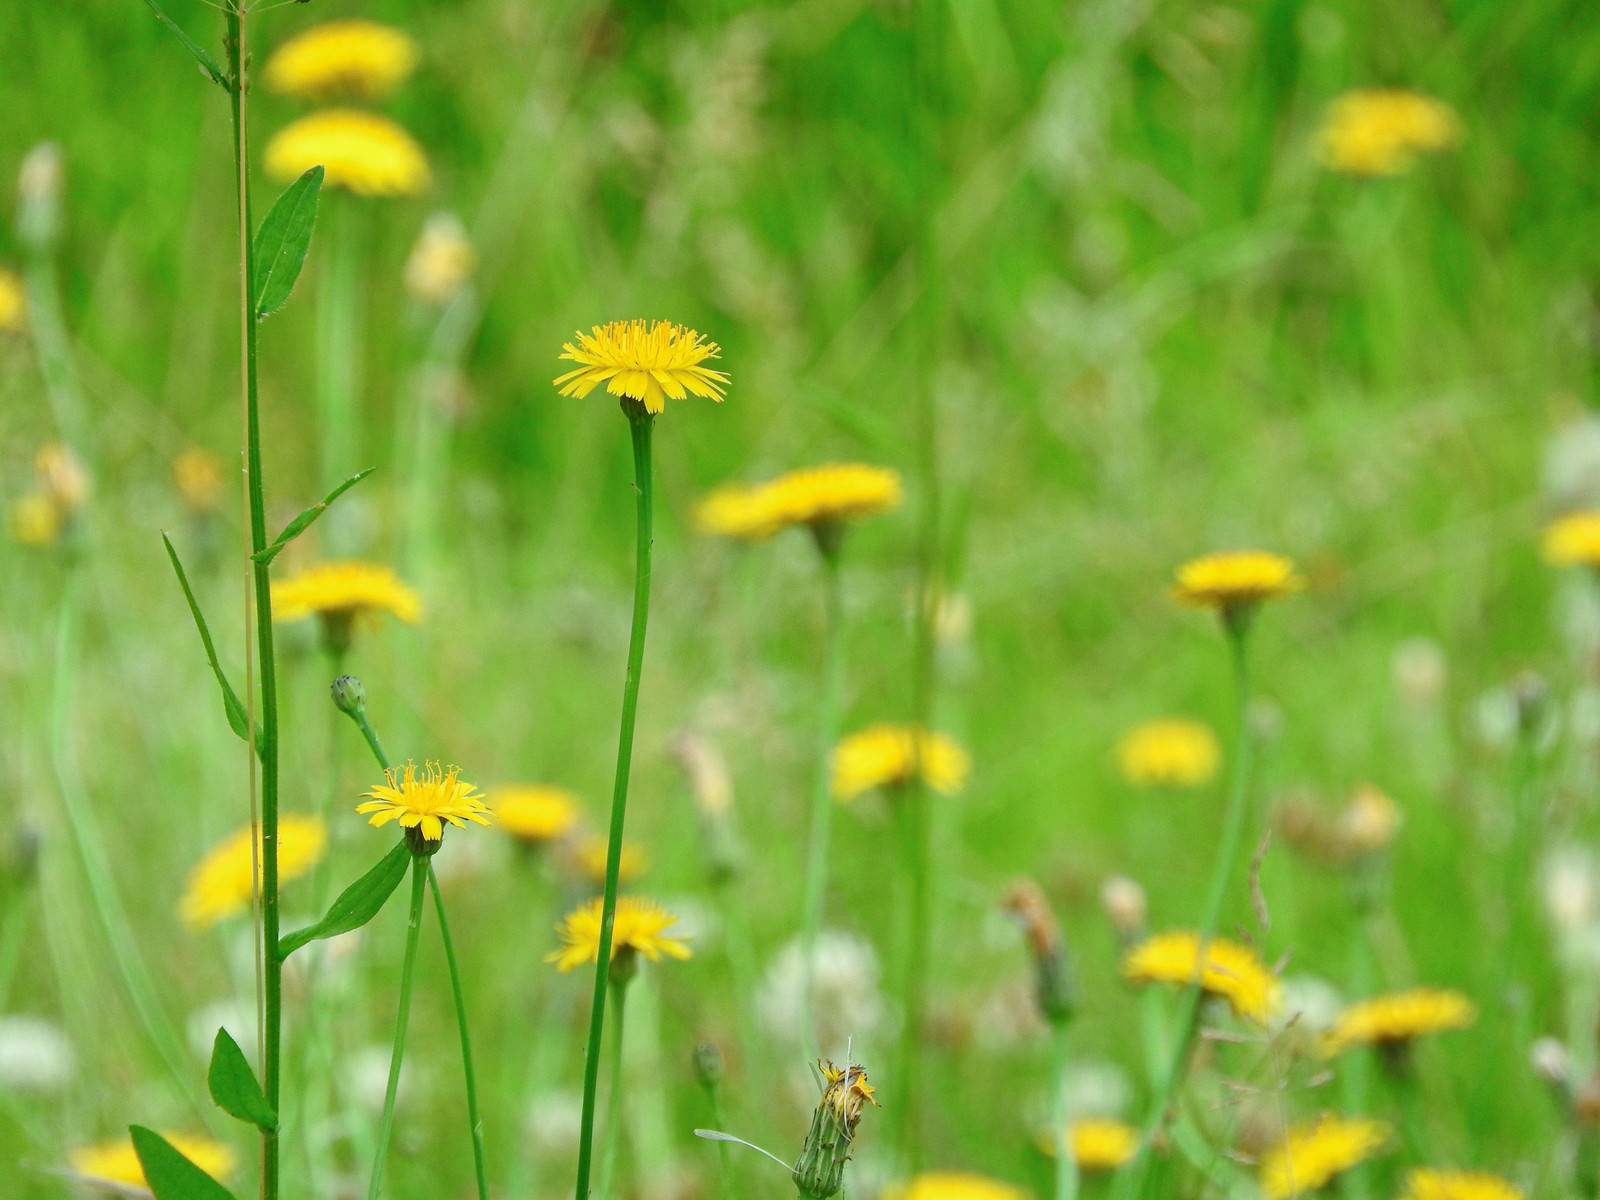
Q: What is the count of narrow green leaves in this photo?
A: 7